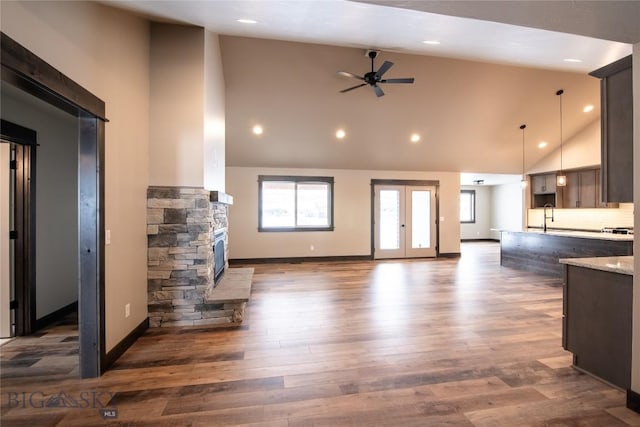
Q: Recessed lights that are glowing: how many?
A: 8